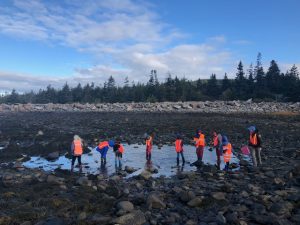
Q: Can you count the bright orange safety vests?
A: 9